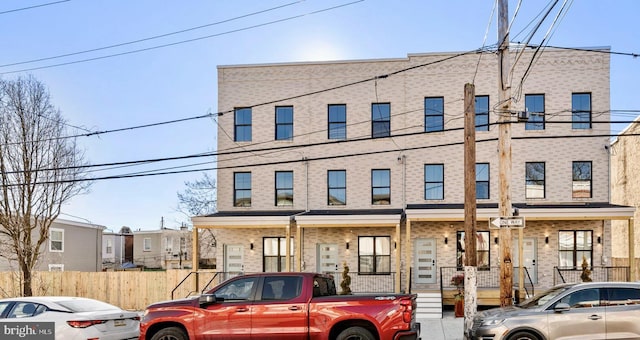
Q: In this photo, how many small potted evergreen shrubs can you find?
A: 2